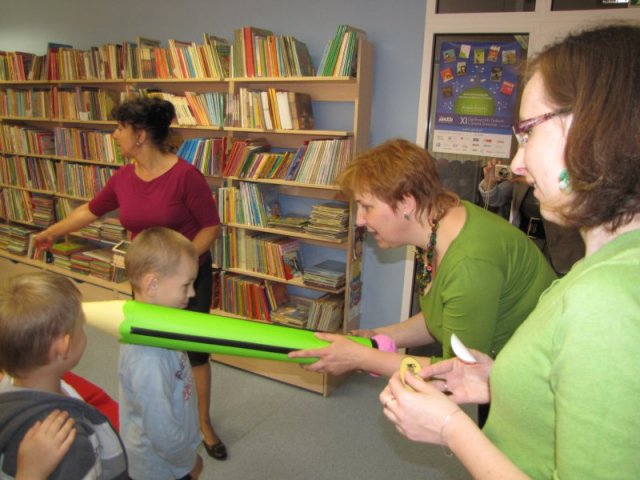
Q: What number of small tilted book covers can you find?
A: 10